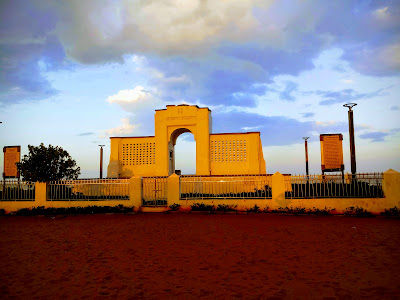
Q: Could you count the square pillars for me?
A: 5